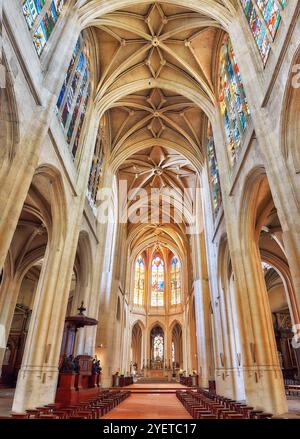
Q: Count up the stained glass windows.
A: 10